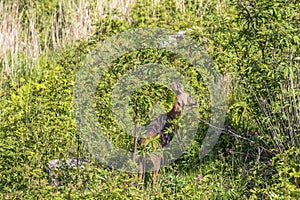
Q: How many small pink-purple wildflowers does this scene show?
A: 4